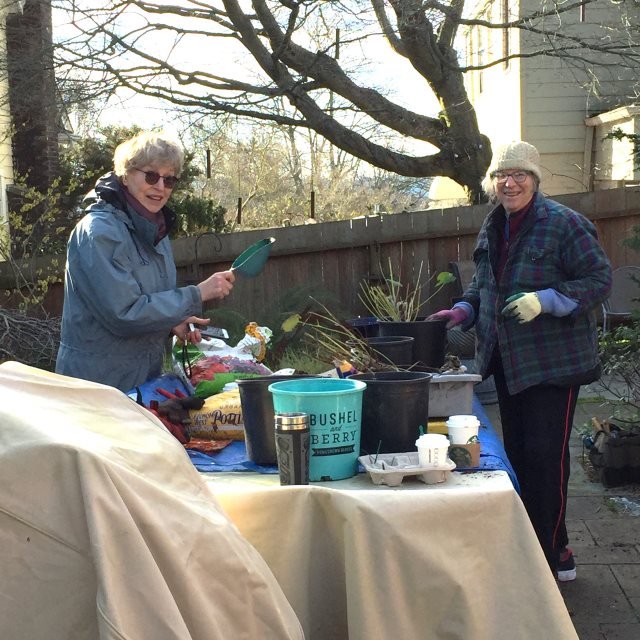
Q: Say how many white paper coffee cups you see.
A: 2